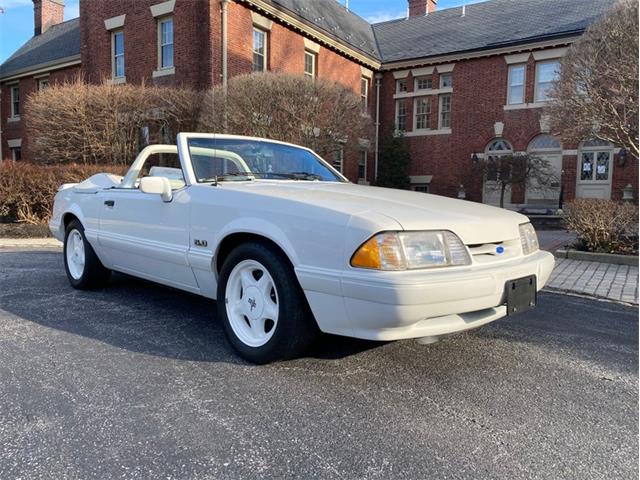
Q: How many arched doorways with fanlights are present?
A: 3